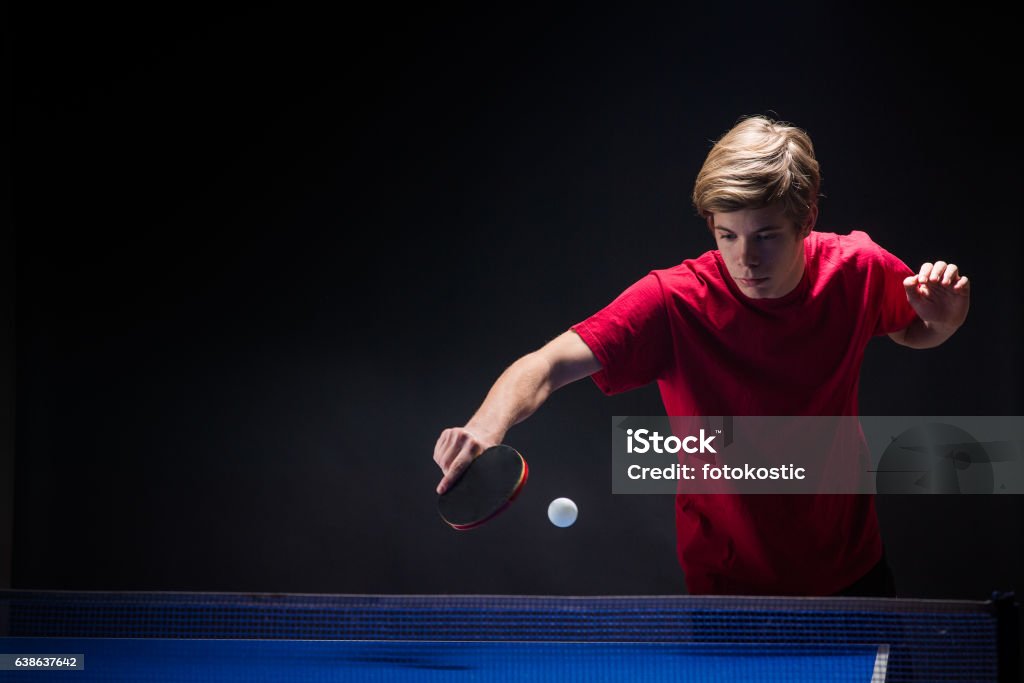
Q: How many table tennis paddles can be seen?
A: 1